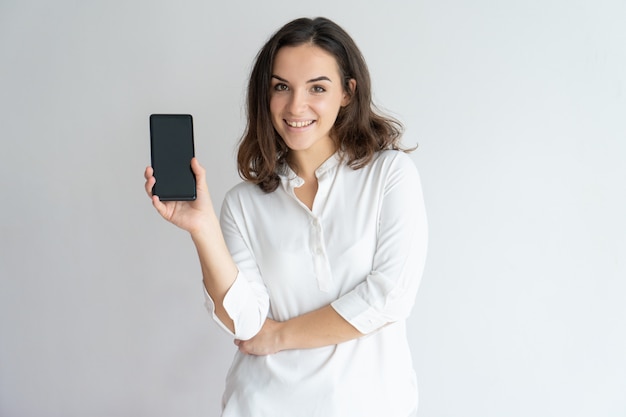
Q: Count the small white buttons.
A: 2